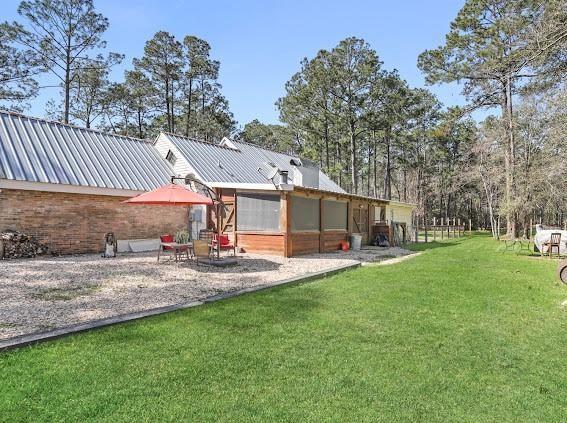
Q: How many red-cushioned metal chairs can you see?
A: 2